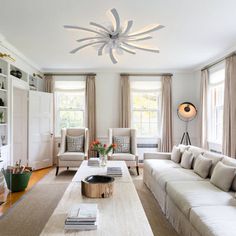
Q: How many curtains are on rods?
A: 6